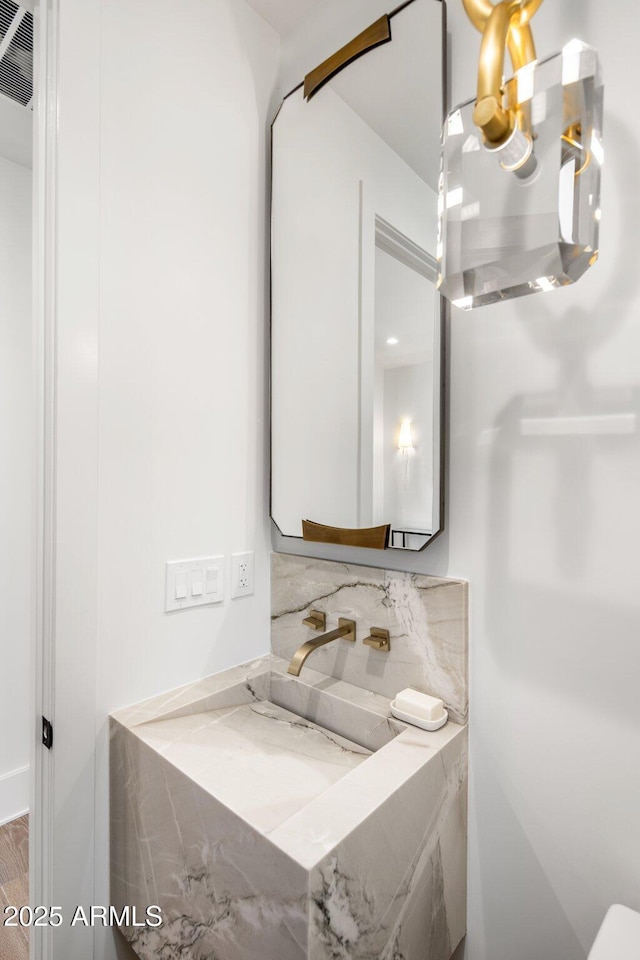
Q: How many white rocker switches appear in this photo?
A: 3